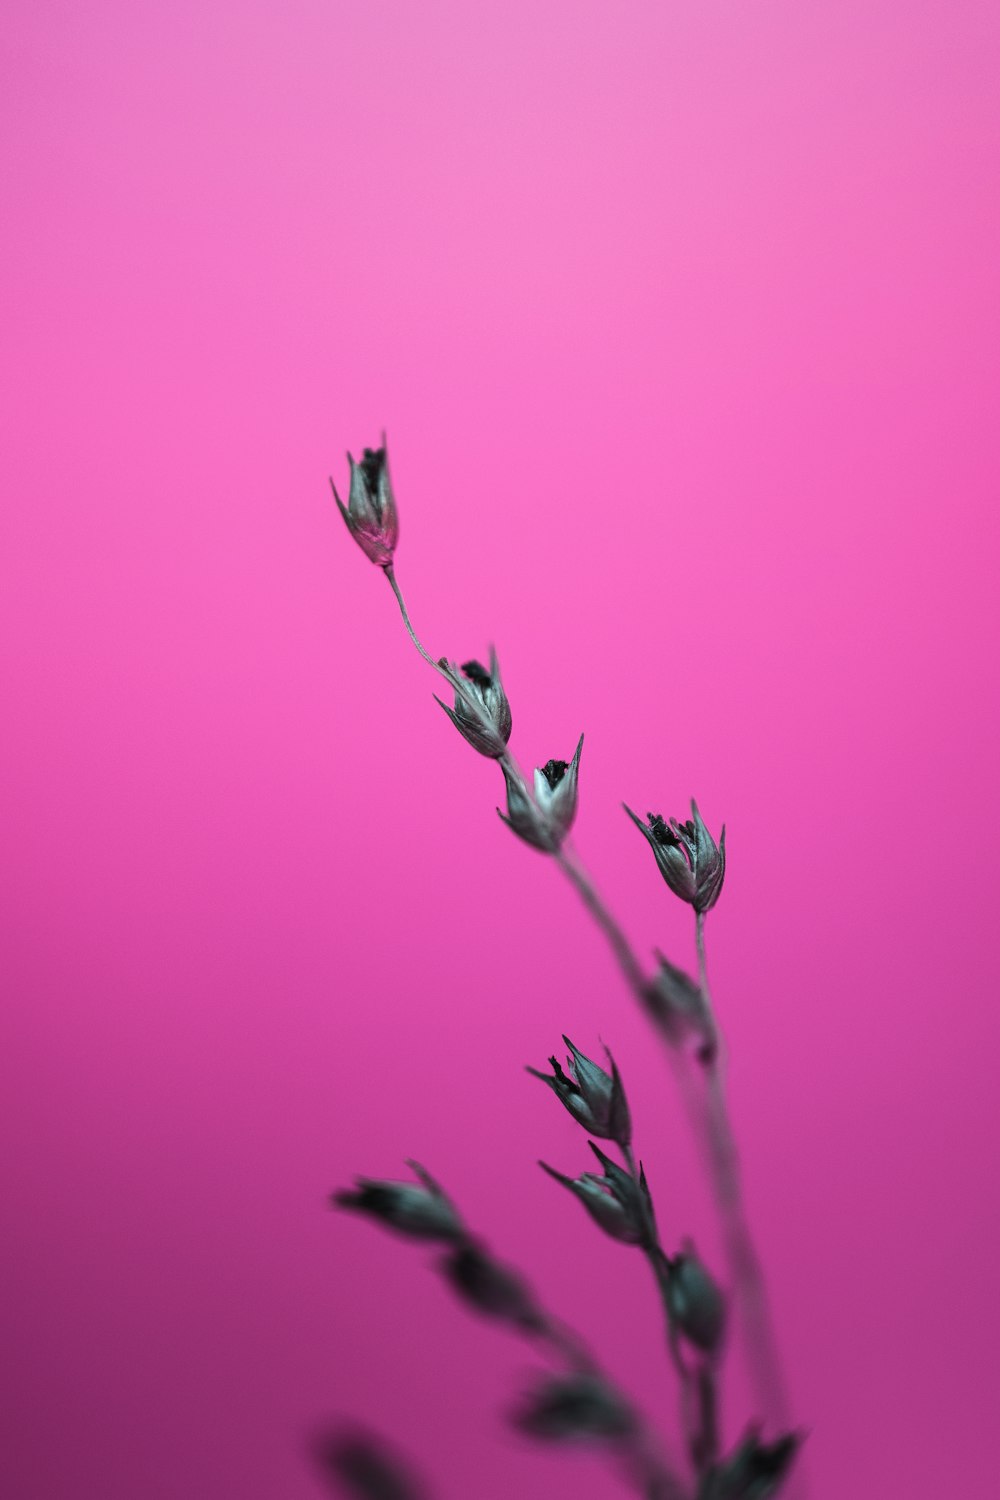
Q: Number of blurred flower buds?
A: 7